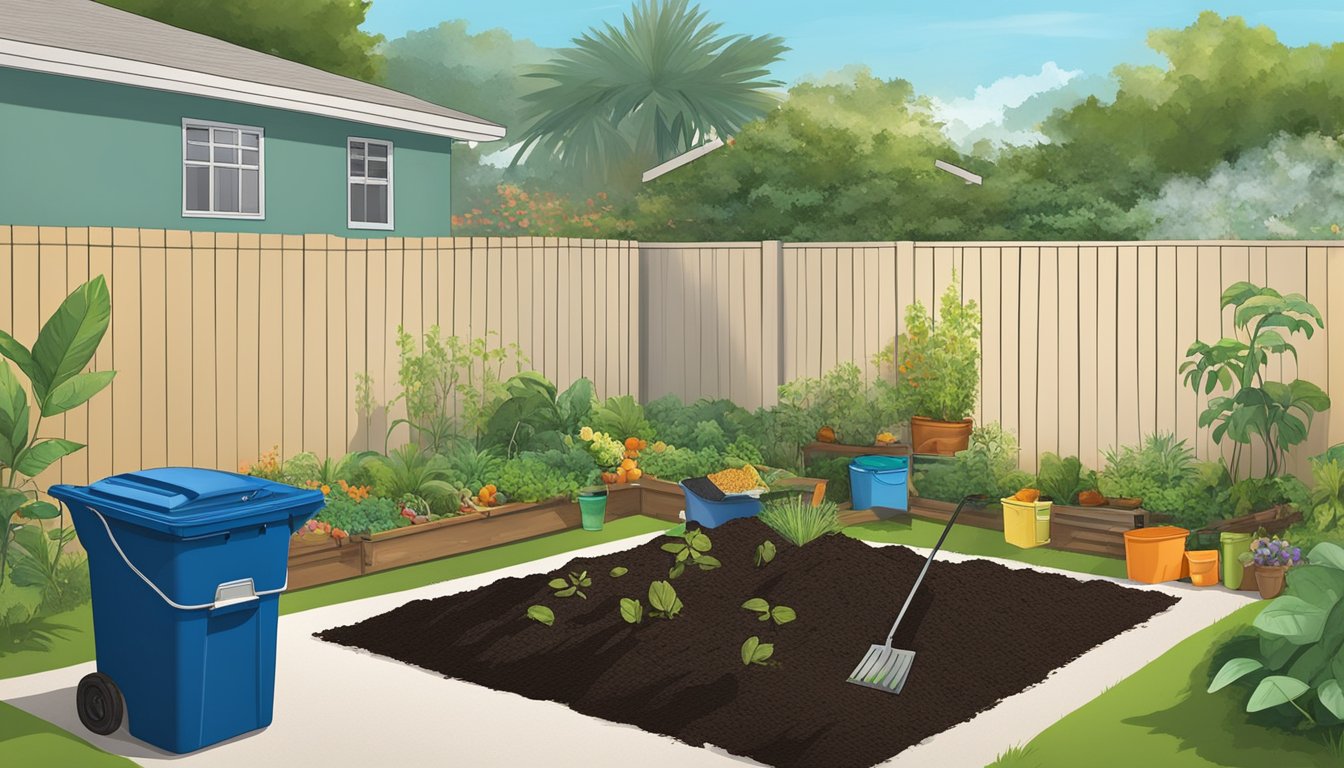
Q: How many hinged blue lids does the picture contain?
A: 1